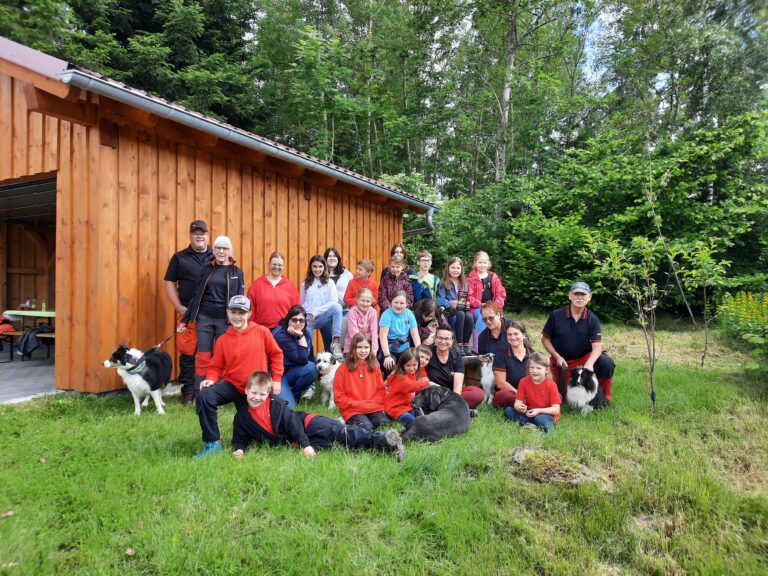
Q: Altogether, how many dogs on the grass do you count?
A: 5